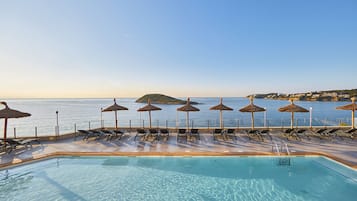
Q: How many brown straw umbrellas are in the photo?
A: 8